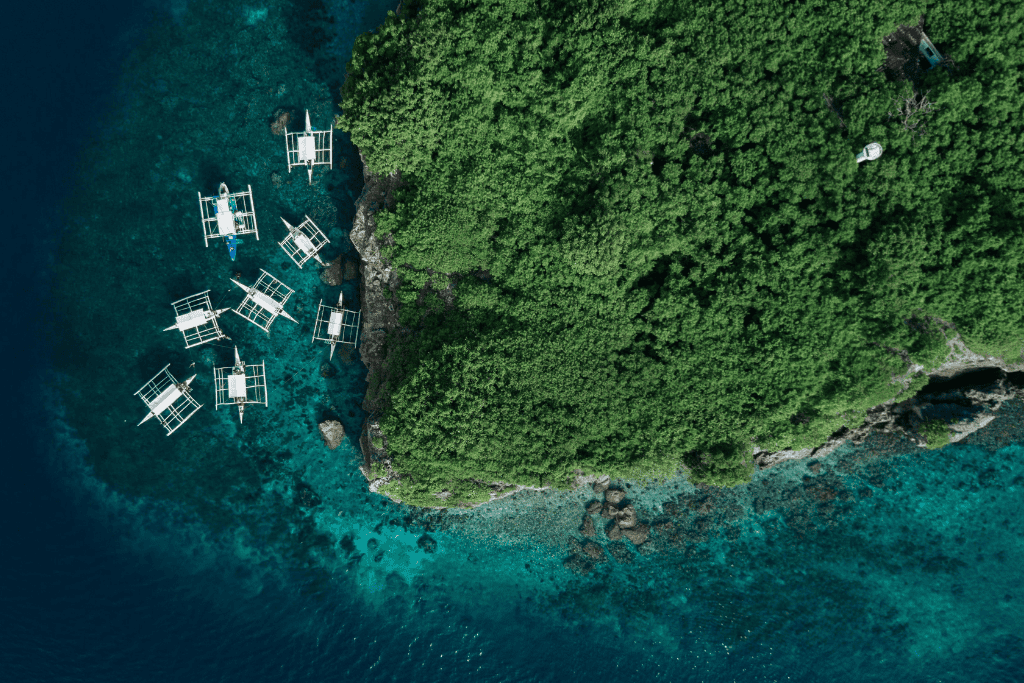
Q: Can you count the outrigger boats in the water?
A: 8